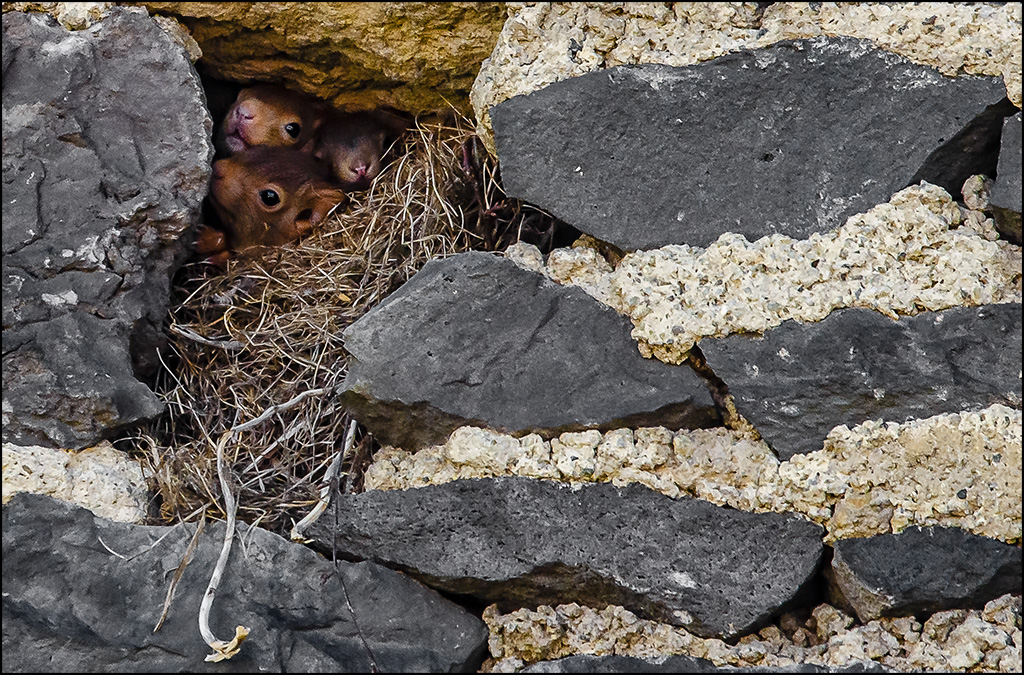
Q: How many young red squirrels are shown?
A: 3